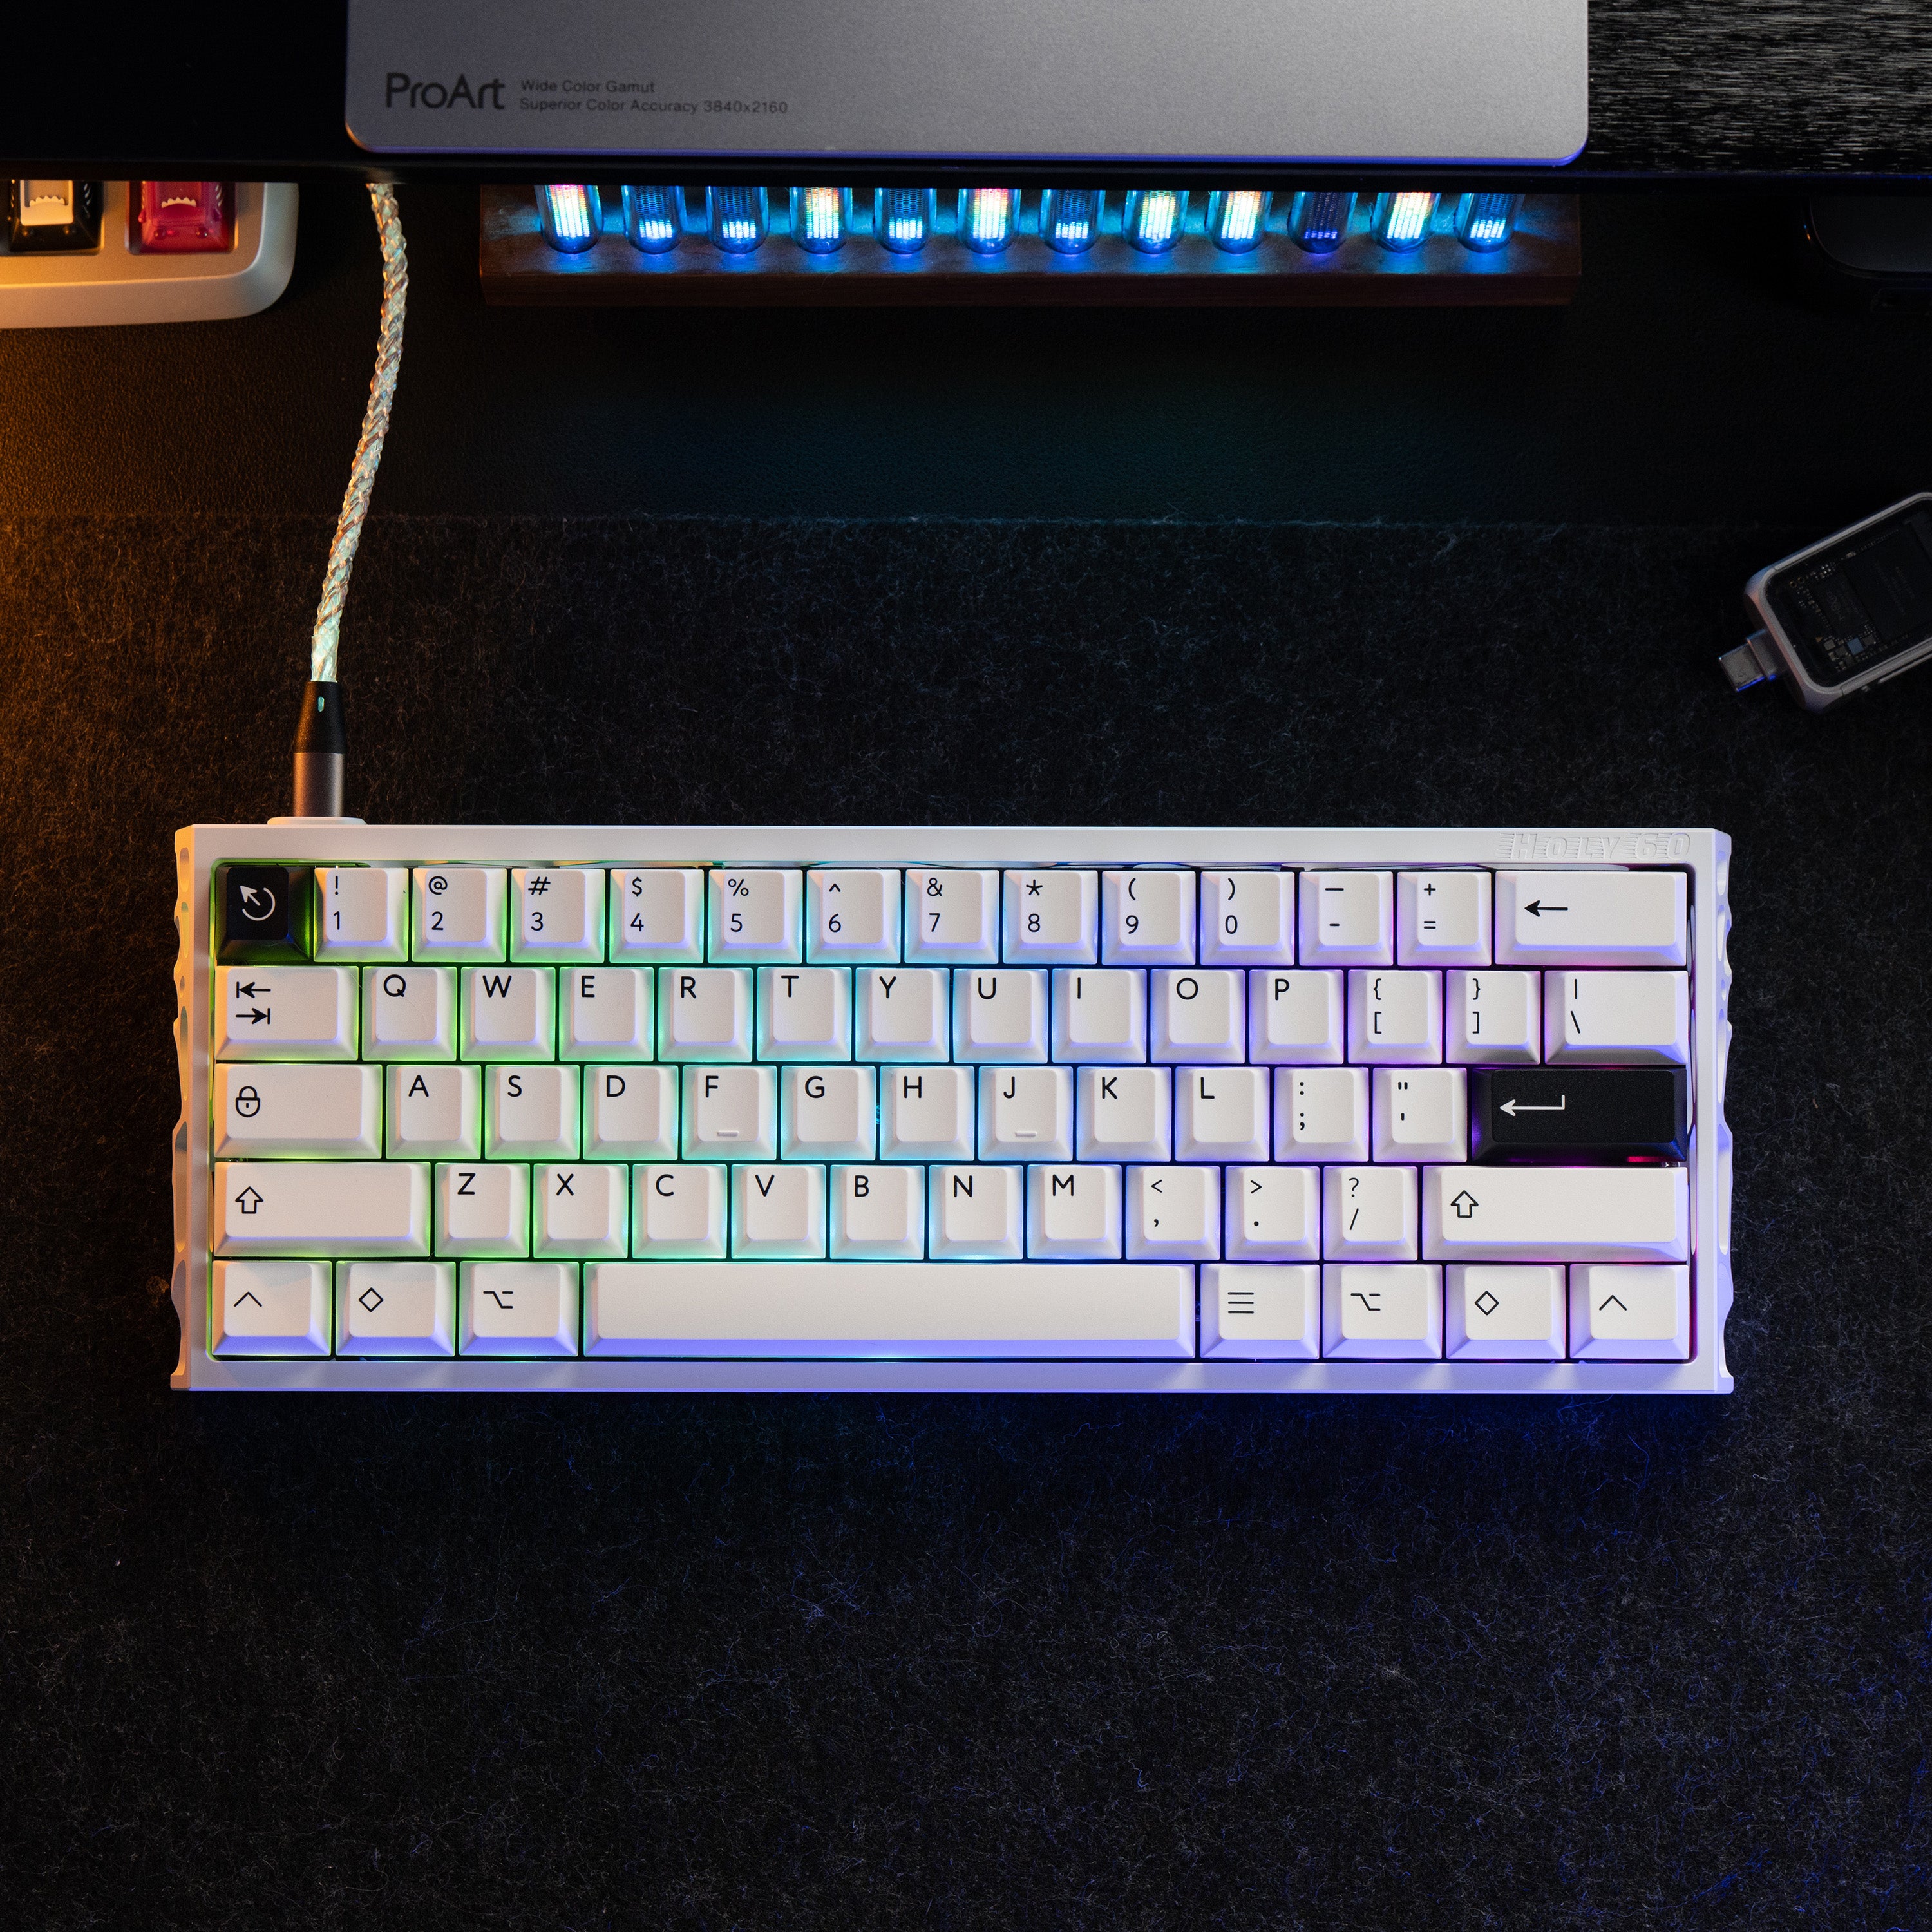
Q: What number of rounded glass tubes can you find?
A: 12